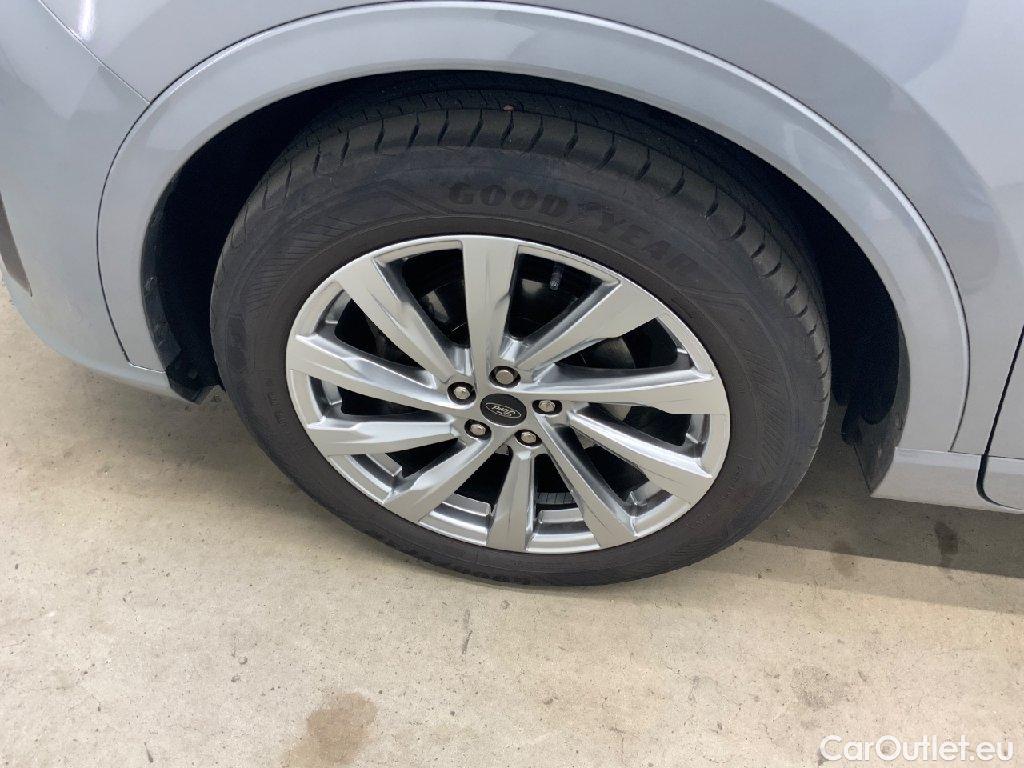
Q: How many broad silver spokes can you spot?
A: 10